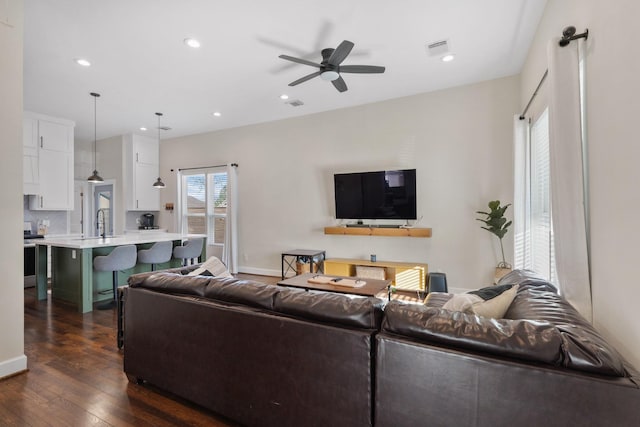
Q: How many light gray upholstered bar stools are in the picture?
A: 3